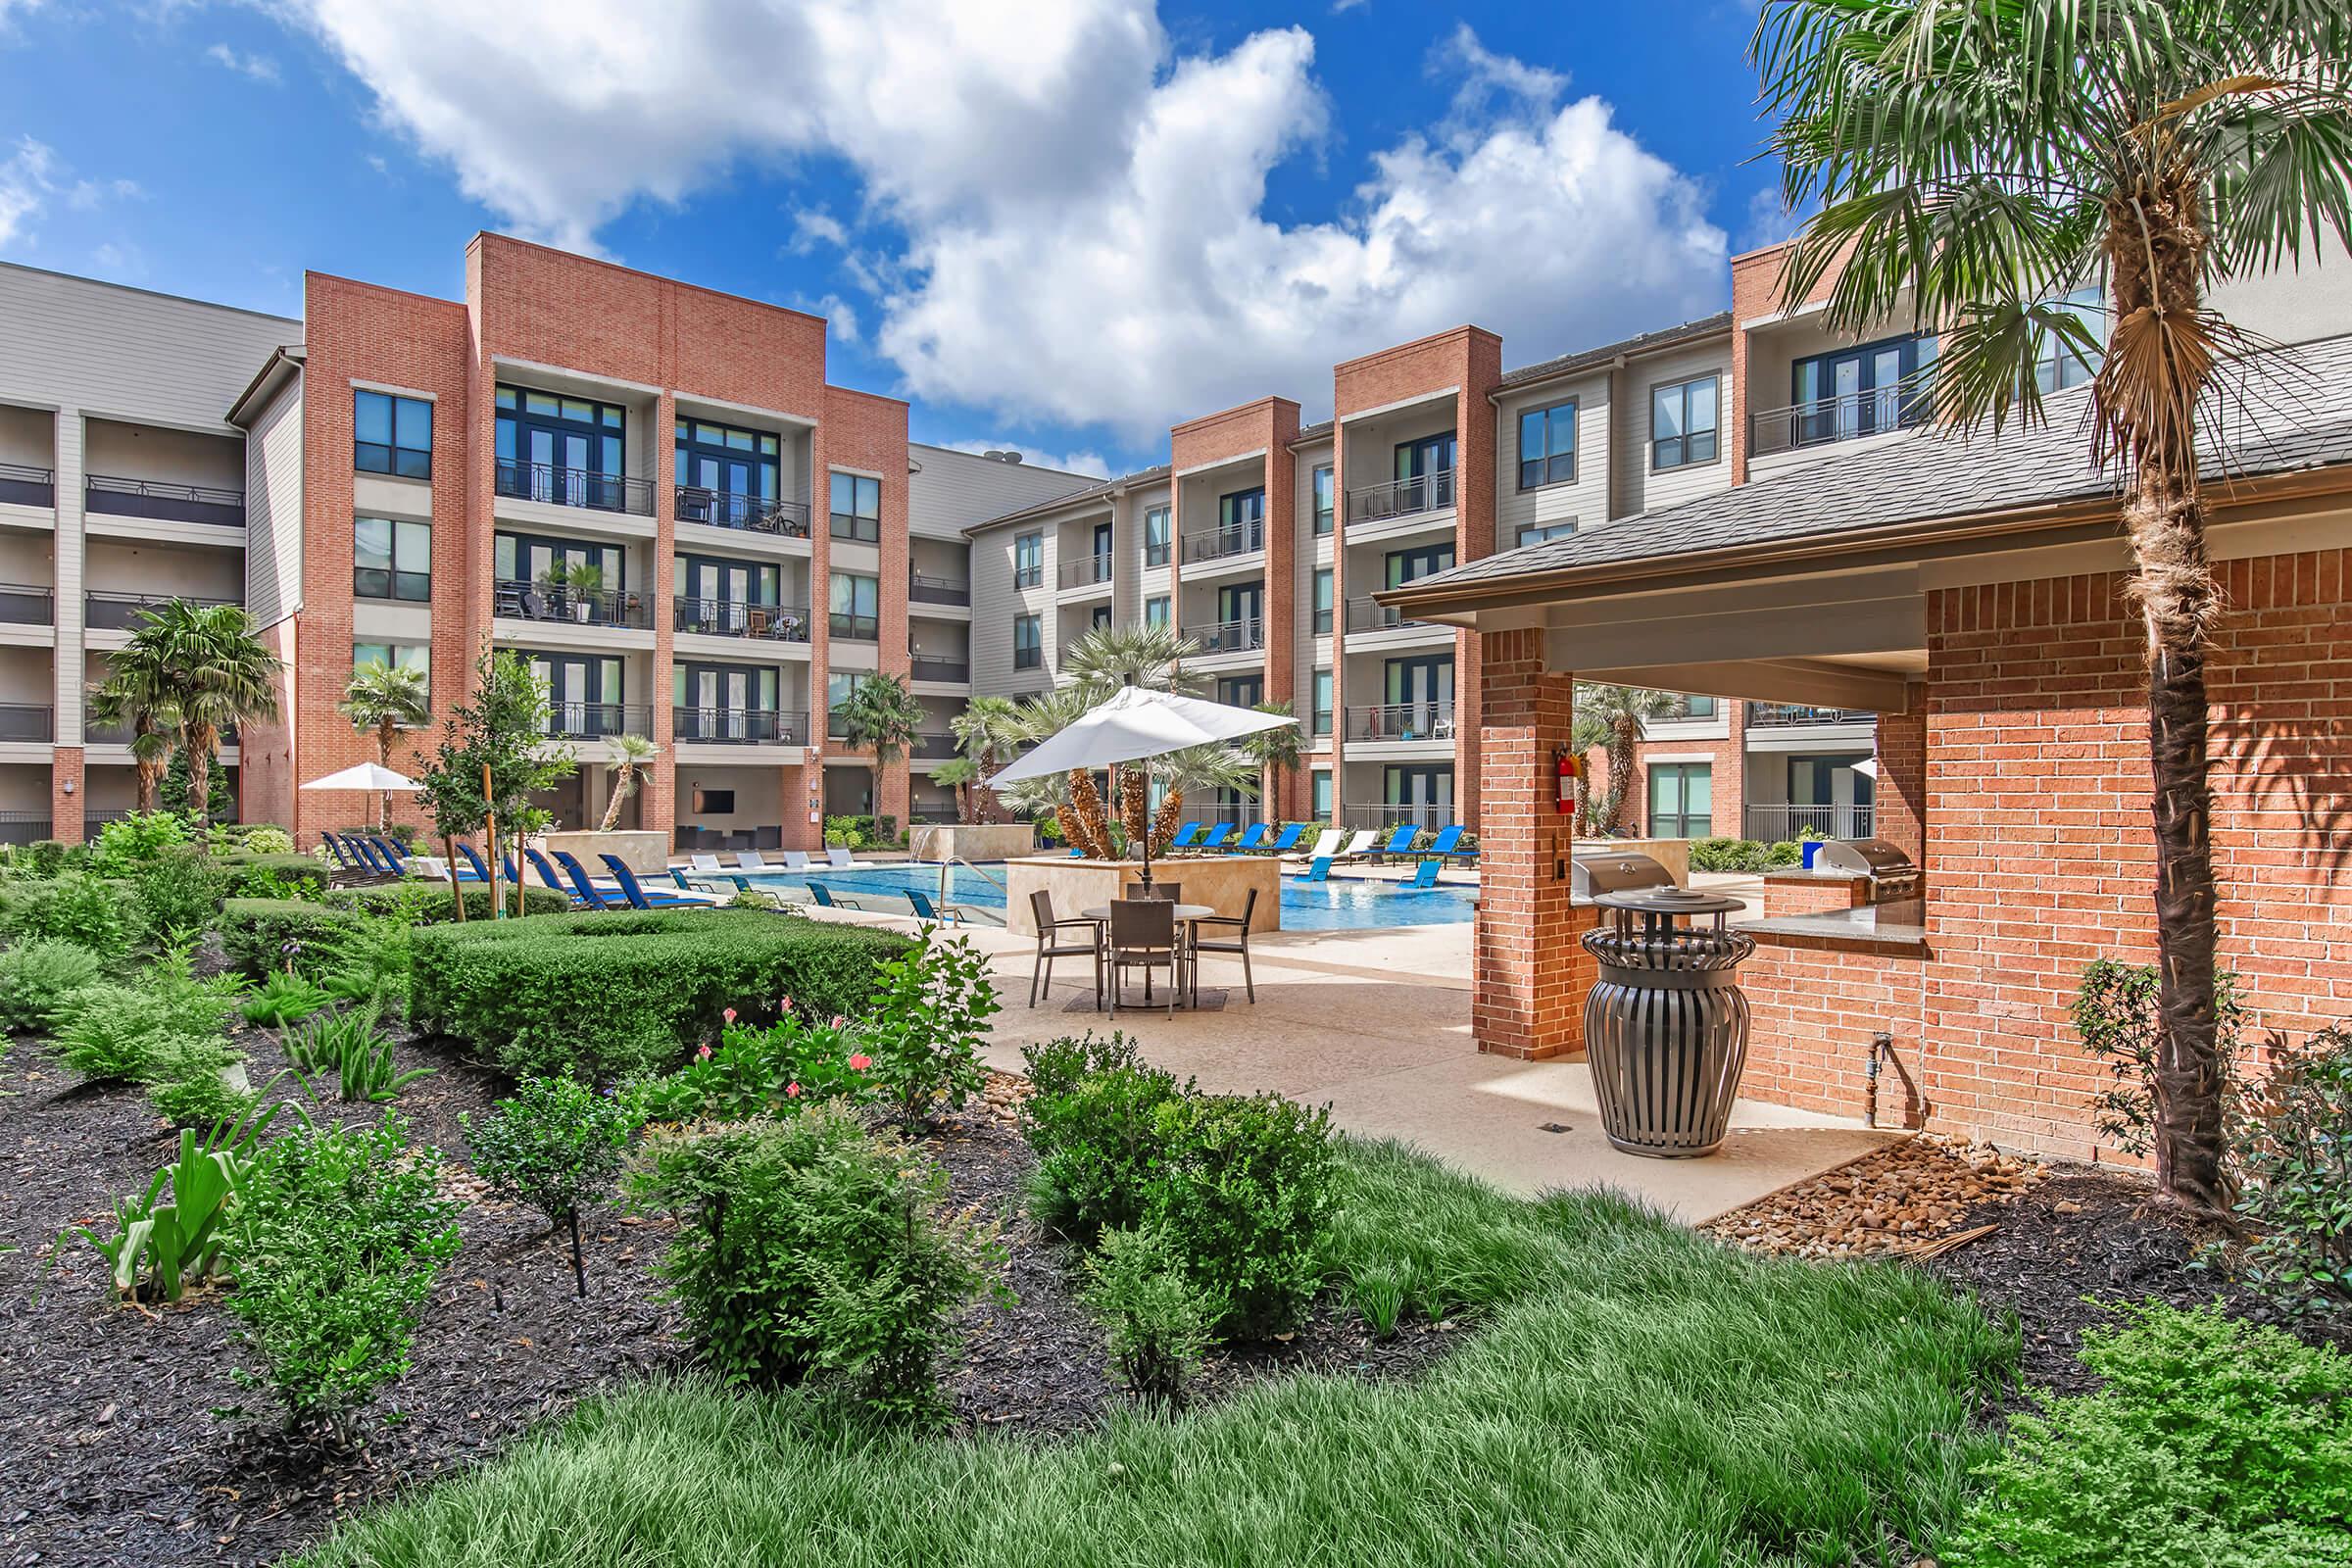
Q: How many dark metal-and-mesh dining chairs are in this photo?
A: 4